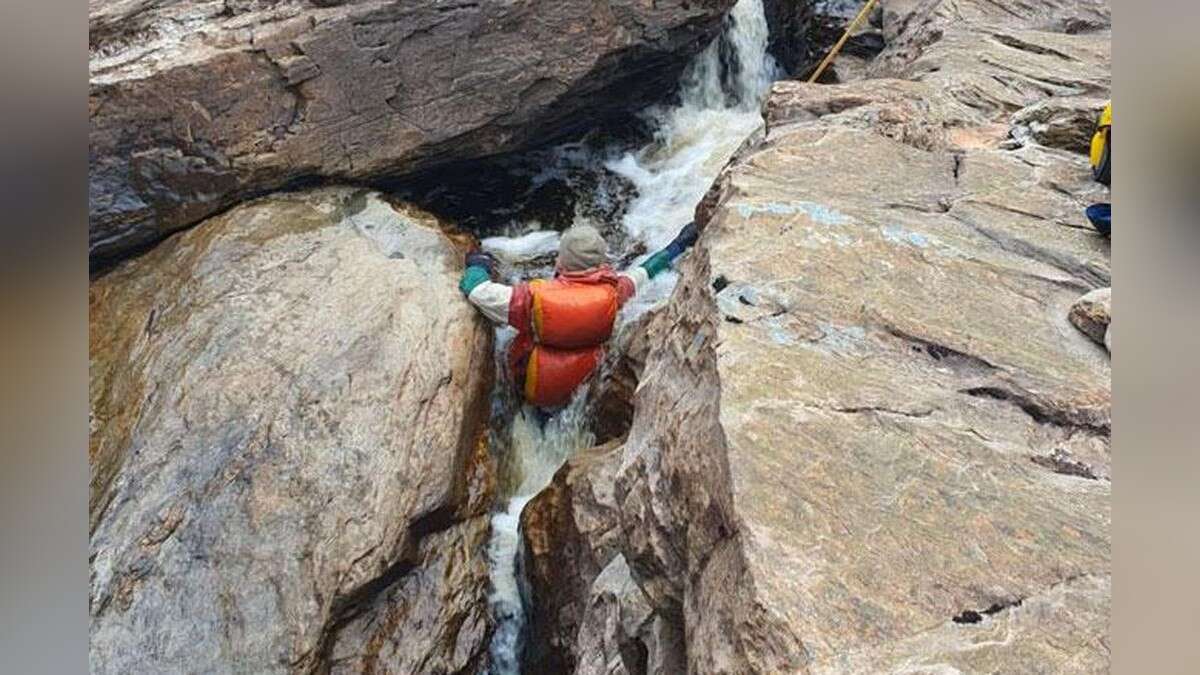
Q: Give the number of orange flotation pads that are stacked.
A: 2